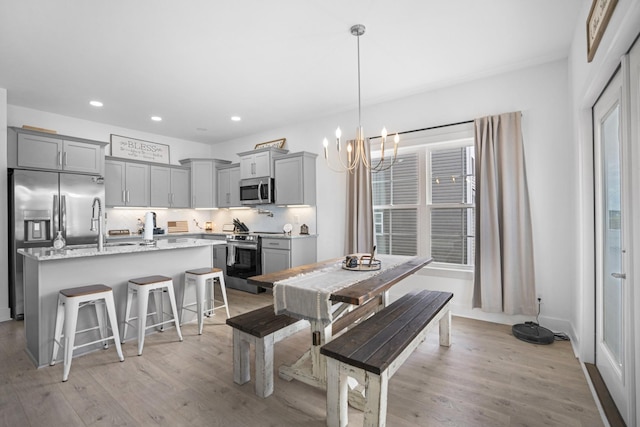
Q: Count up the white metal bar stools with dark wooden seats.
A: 3